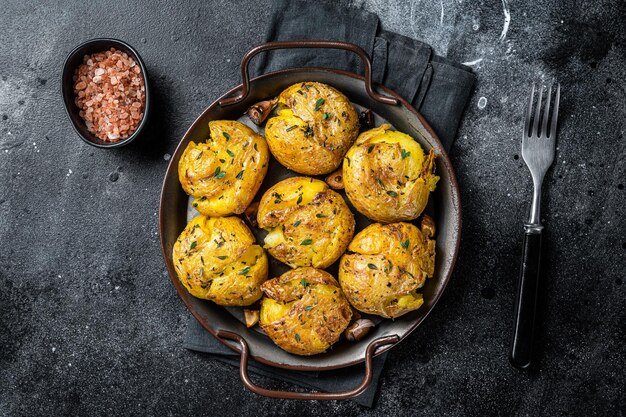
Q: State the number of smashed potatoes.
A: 7